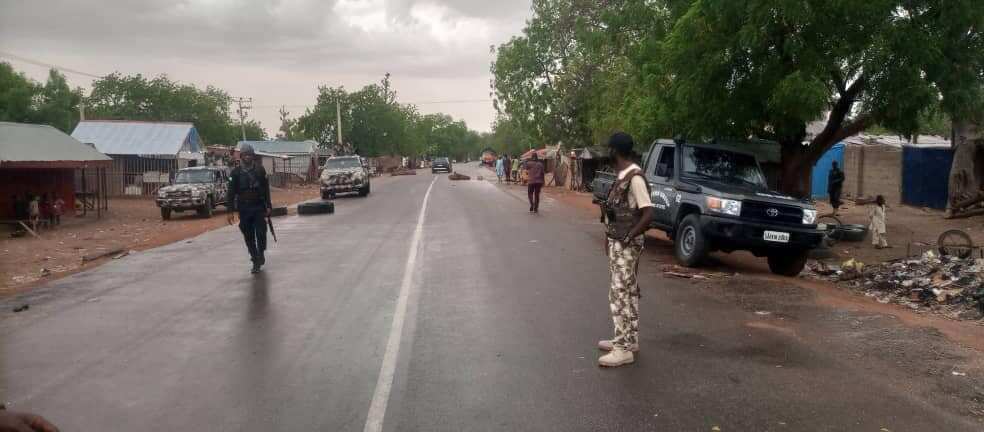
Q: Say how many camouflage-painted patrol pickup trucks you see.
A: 2